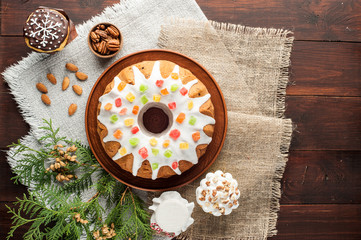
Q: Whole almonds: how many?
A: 8